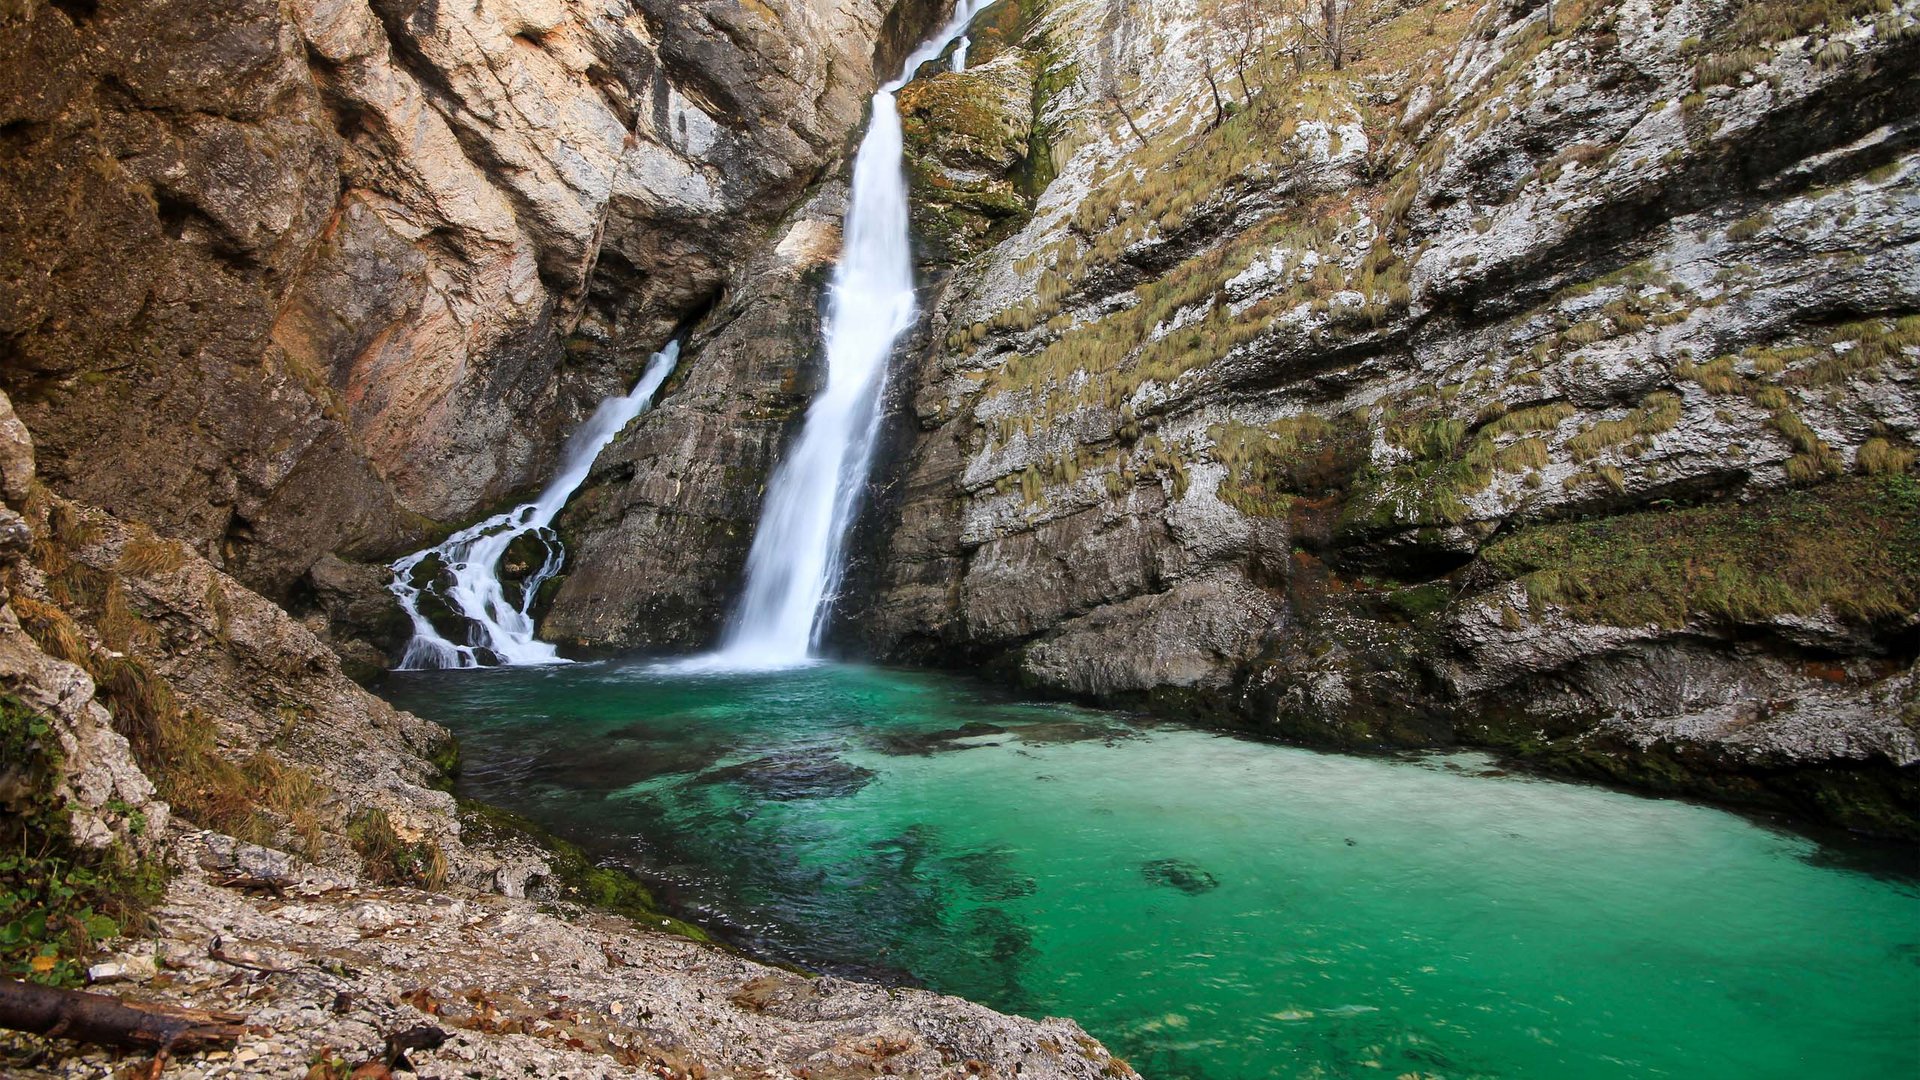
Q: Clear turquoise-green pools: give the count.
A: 1